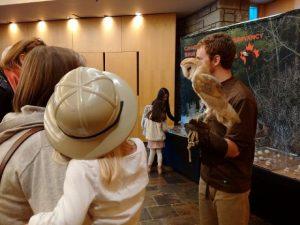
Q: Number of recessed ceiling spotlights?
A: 5